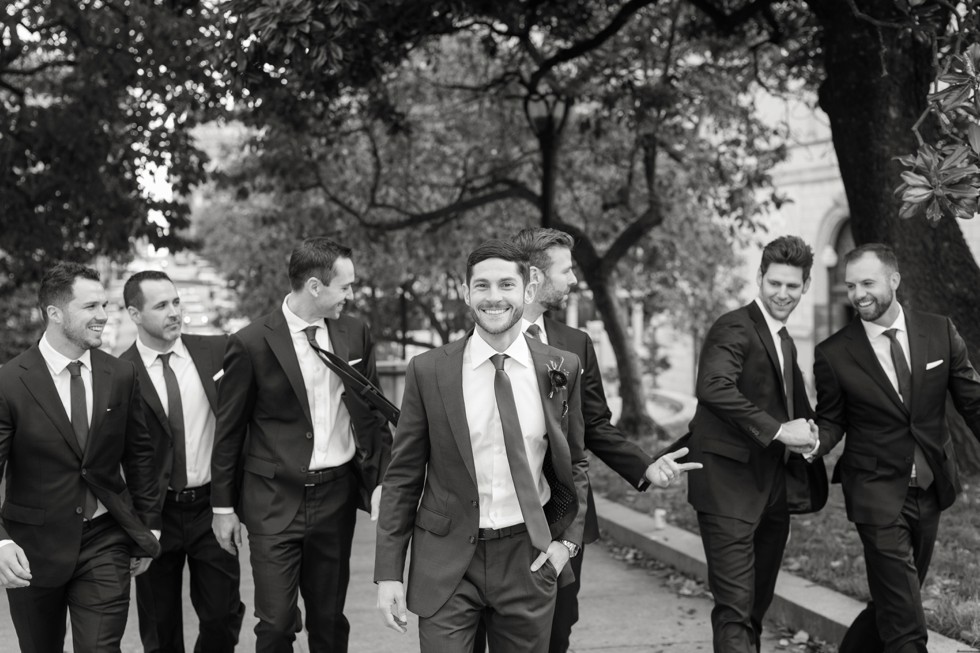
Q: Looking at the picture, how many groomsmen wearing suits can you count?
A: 6